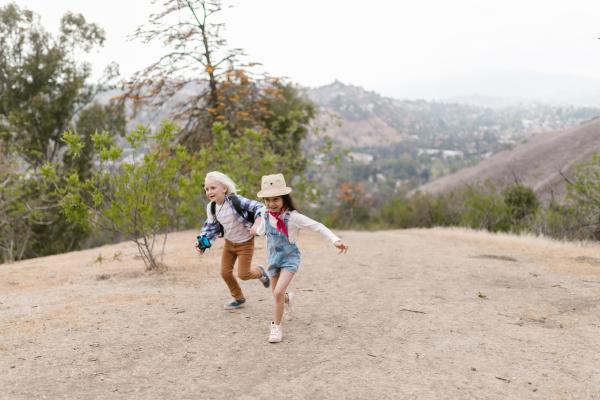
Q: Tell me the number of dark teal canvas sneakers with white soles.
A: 2